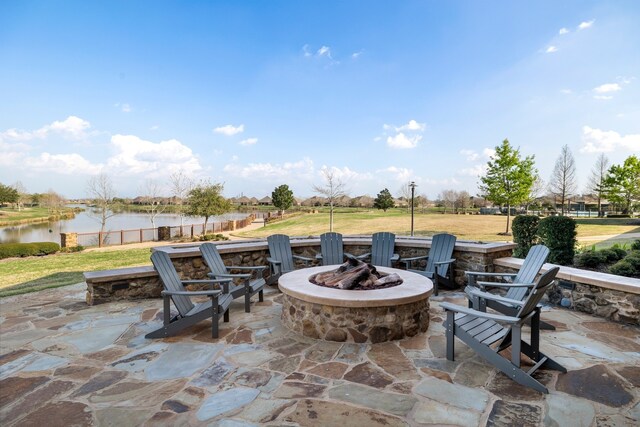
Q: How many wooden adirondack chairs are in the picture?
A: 8